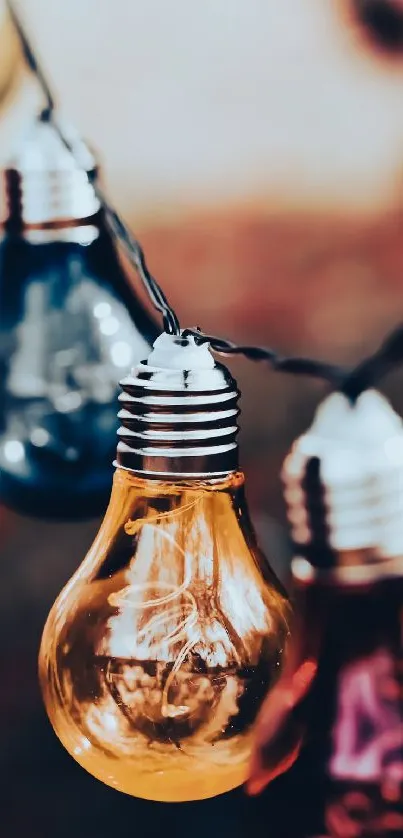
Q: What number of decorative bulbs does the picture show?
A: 3